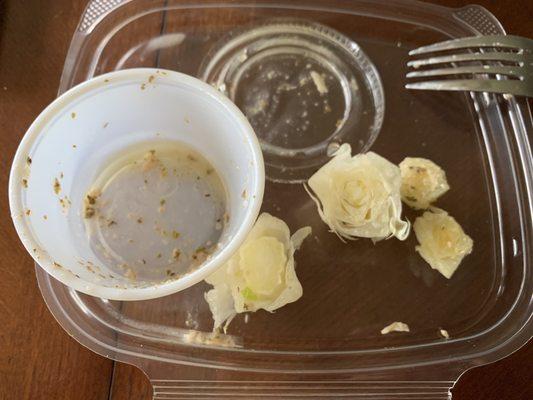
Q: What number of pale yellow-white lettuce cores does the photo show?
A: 4